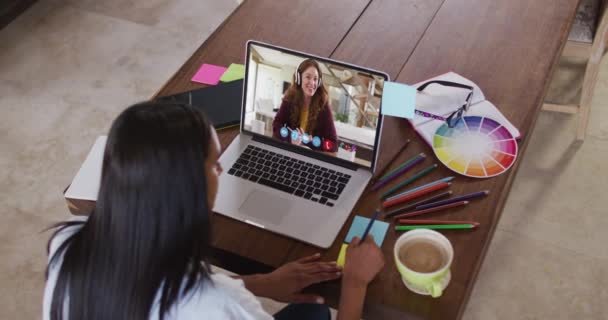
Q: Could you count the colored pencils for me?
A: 12